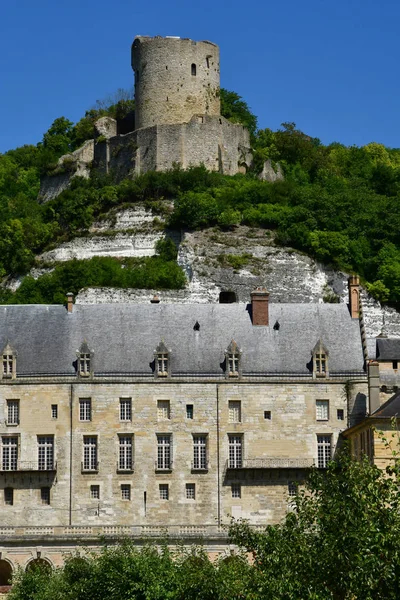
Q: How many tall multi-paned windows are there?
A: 8